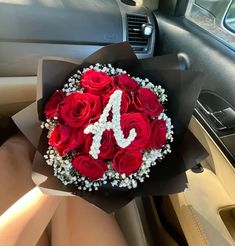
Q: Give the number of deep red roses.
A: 12